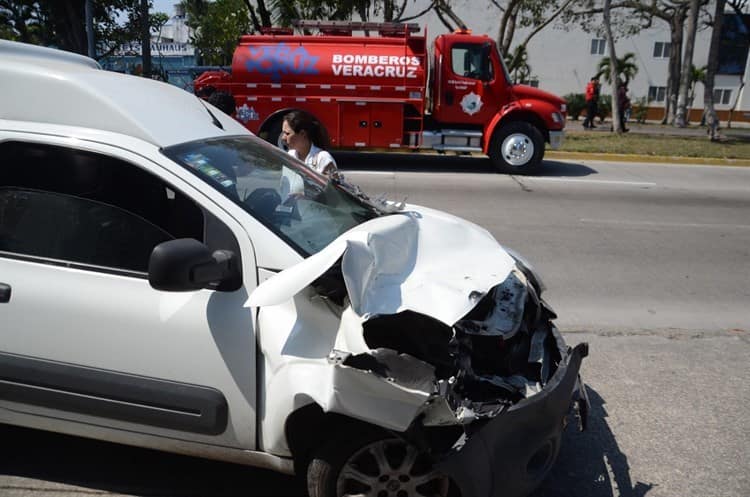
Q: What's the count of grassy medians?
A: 1